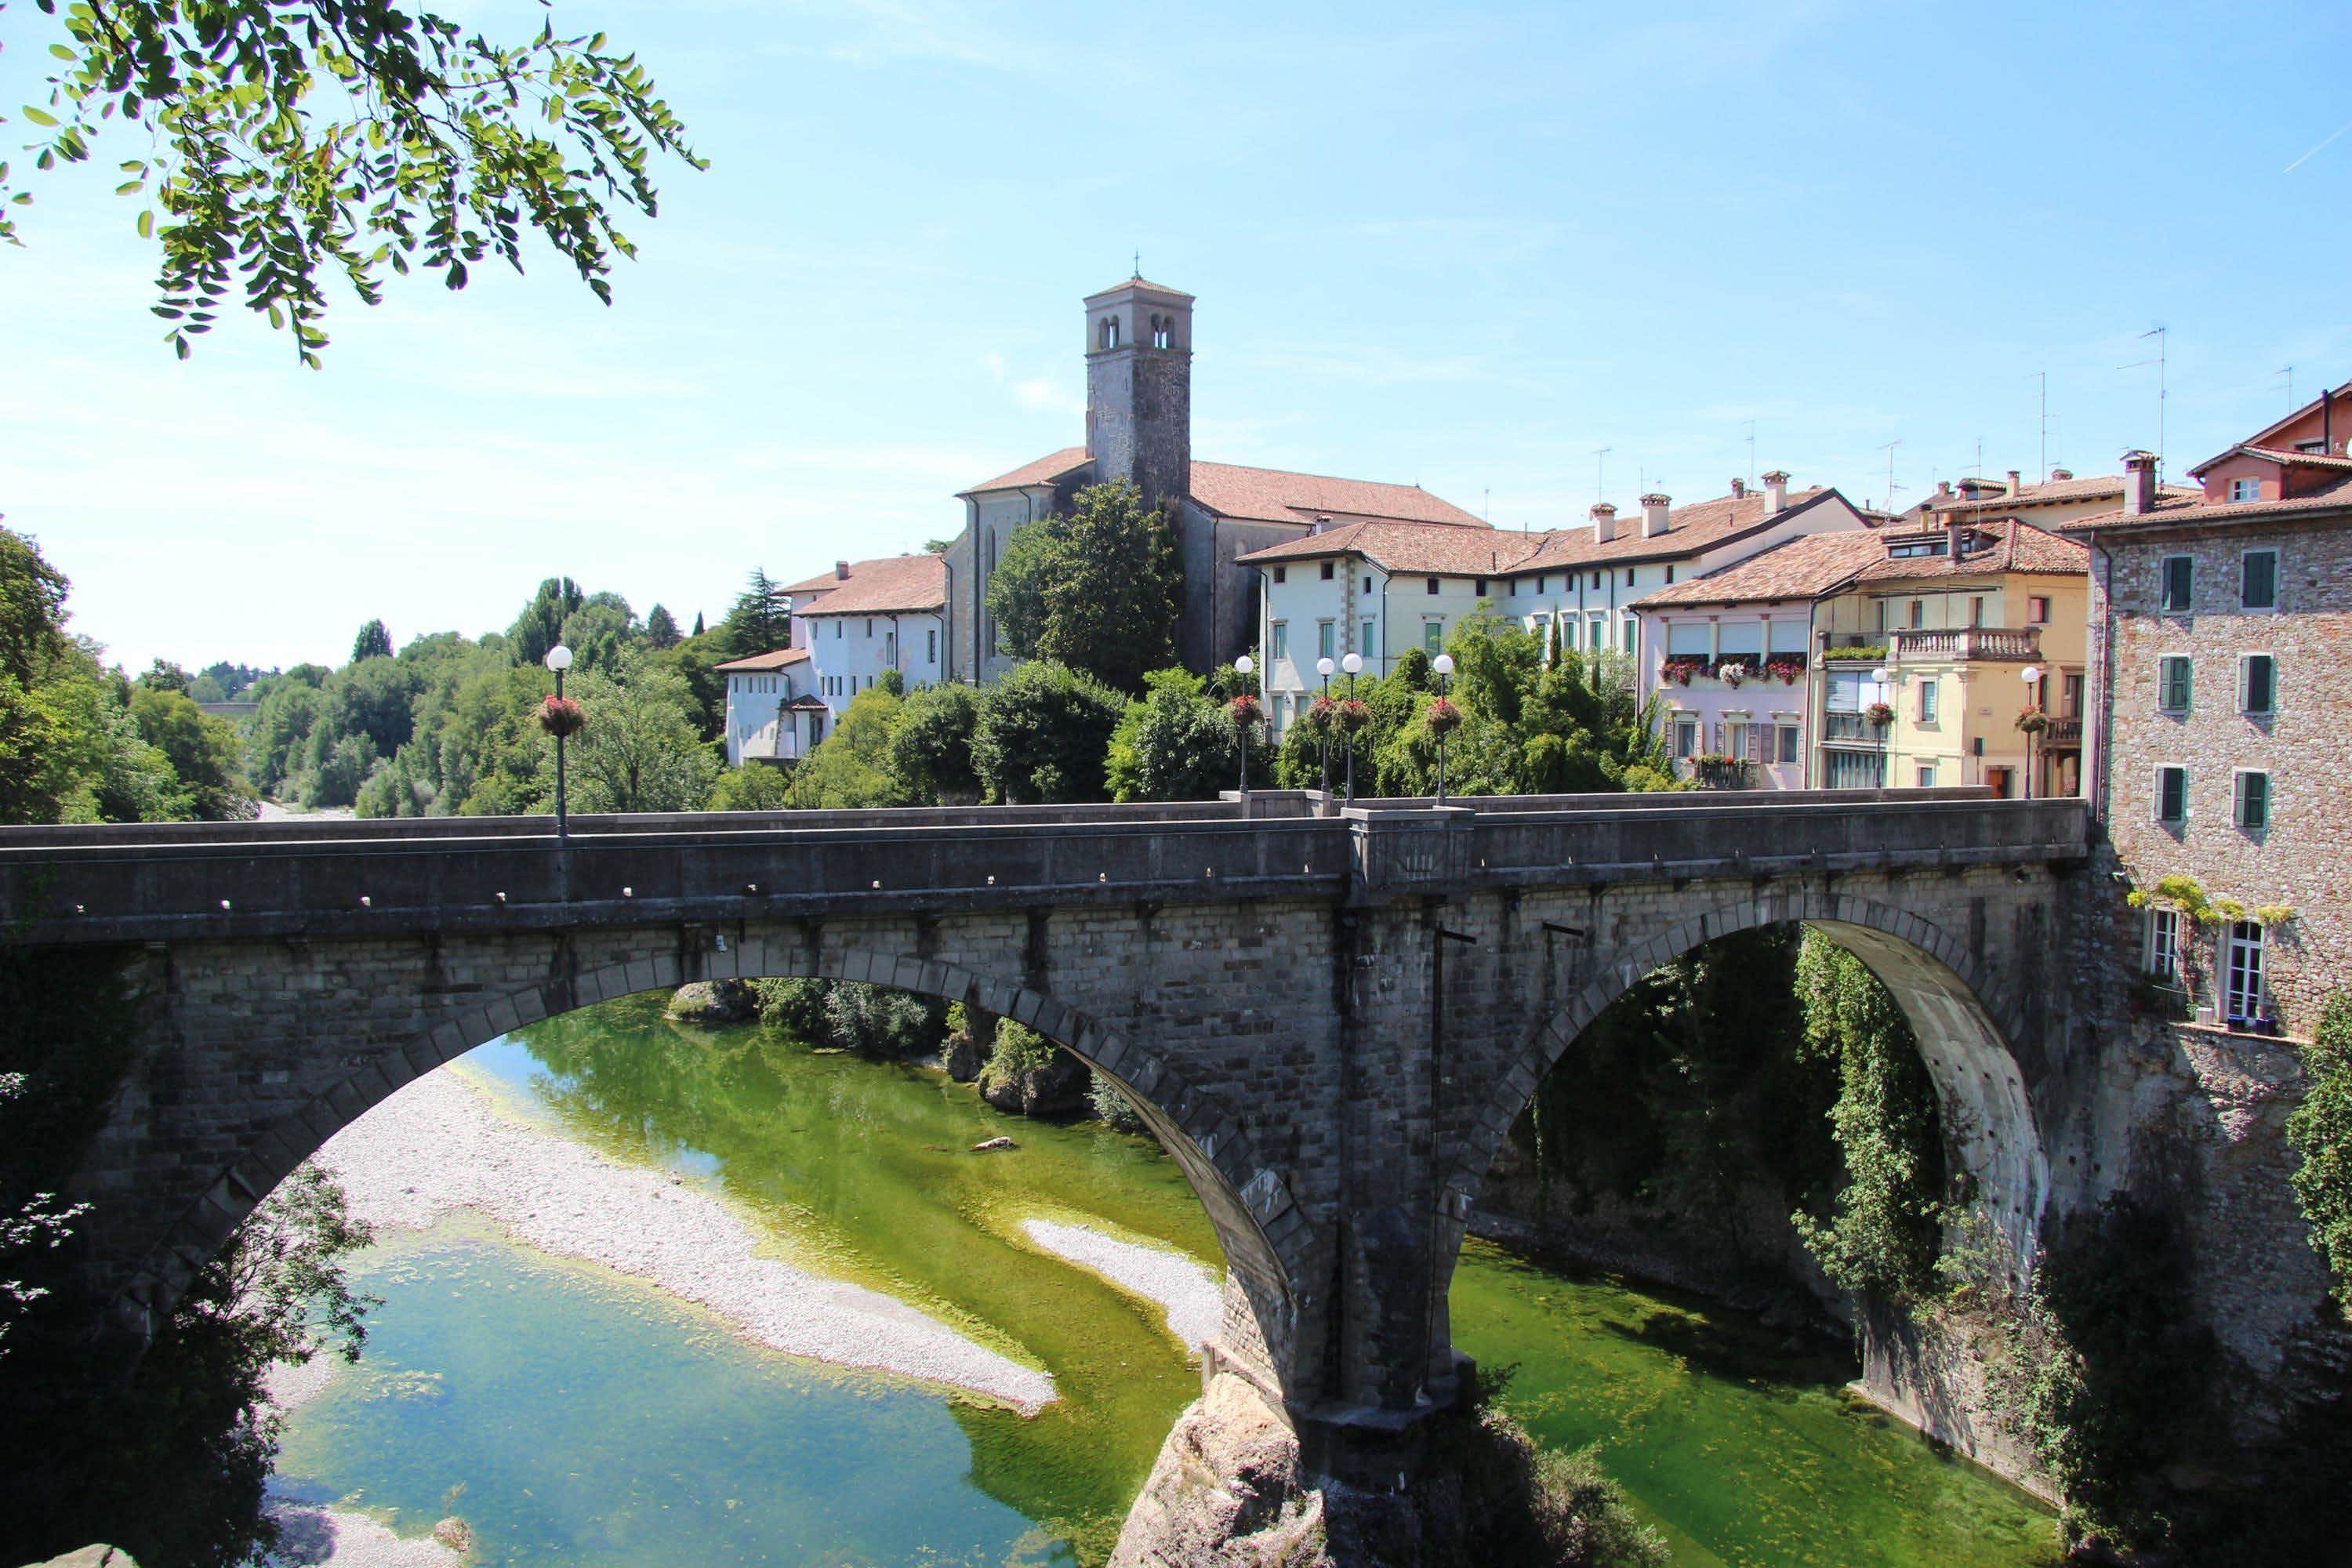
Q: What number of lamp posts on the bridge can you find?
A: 7